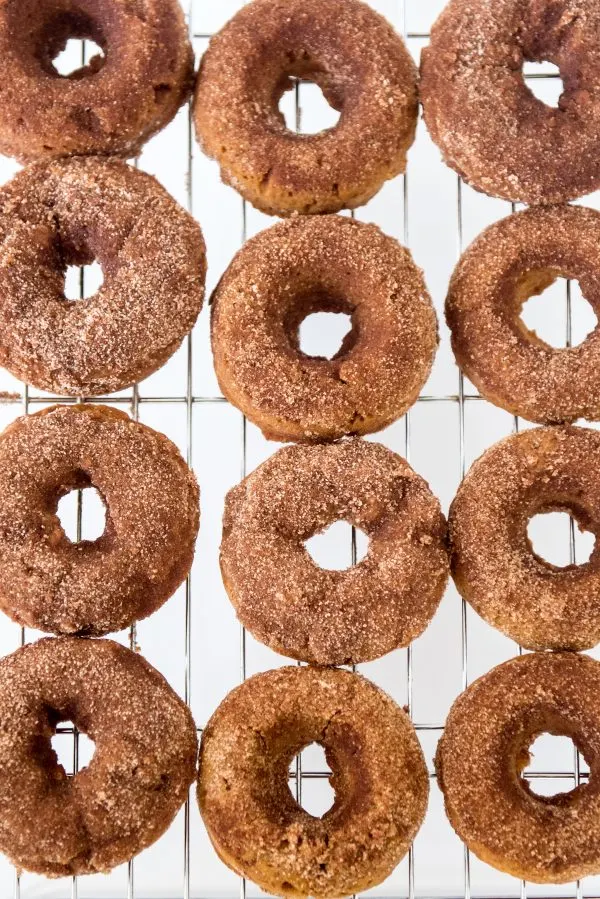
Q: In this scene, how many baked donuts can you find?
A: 12